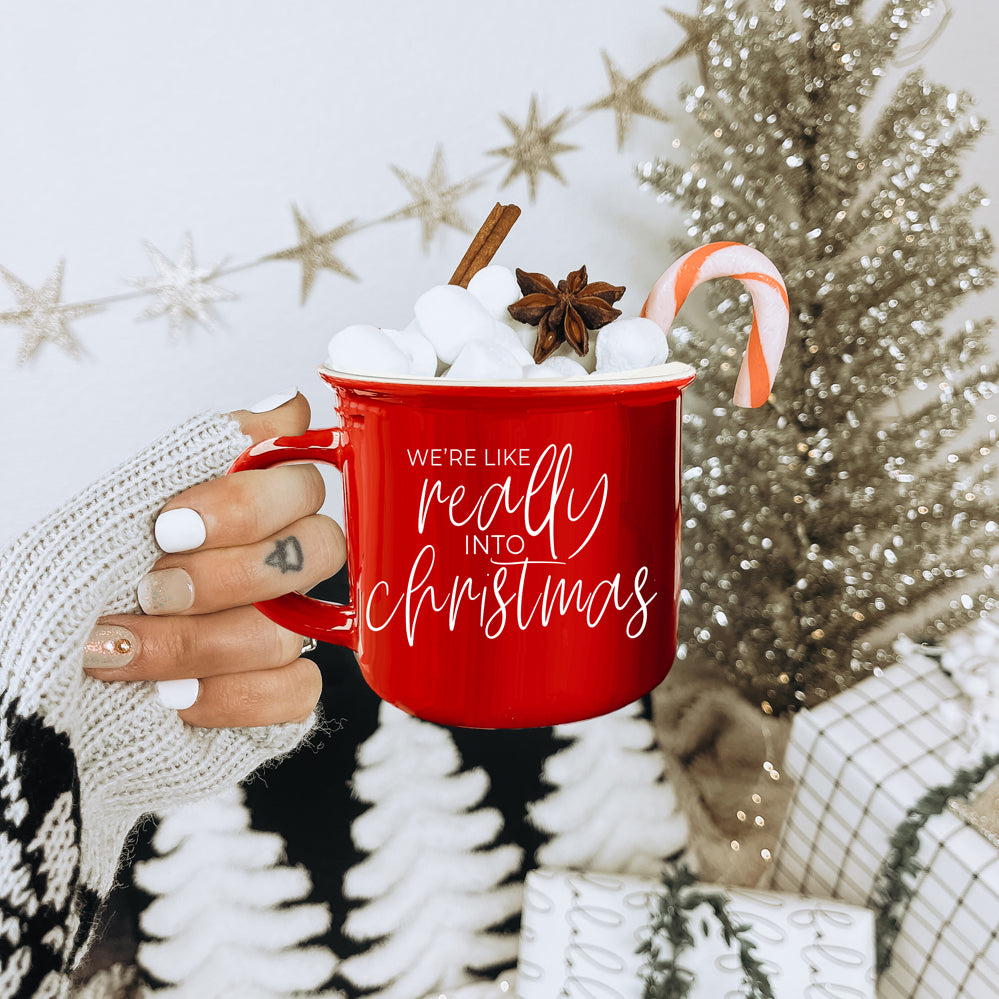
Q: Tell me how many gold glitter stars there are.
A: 7